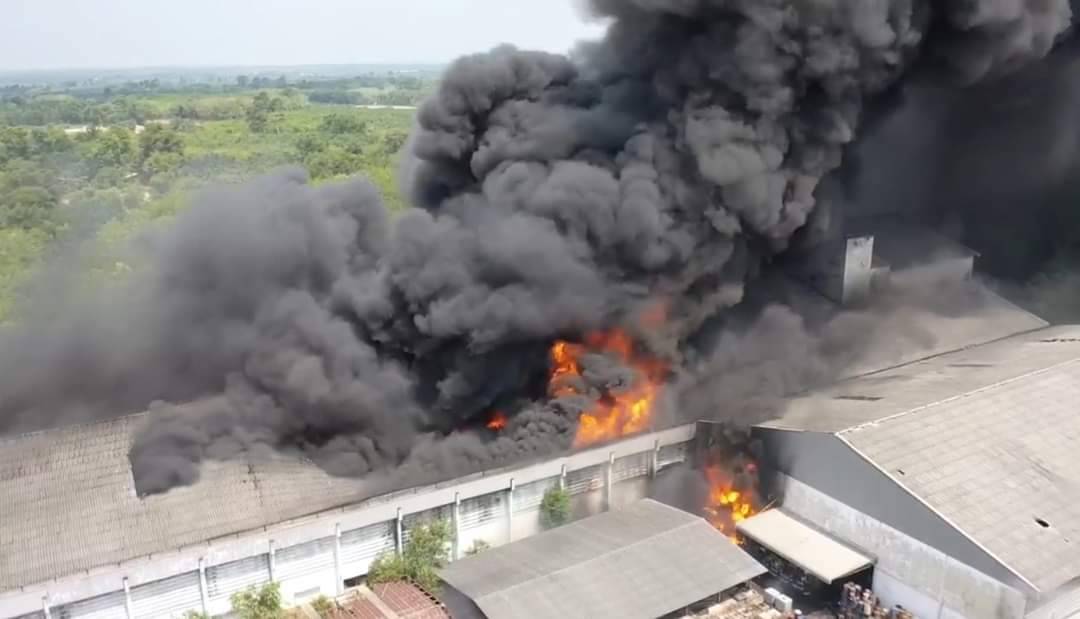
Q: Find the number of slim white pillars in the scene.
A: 11